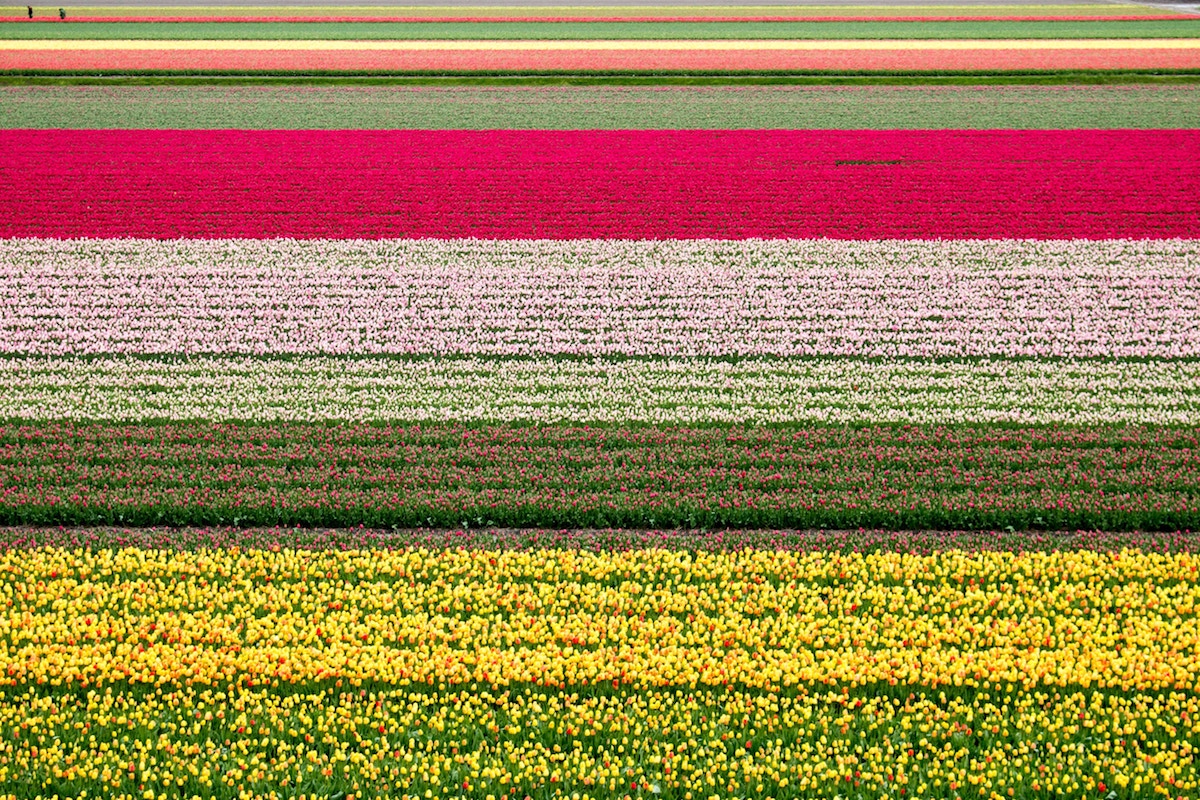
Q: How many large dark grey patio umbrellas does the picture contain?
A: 0